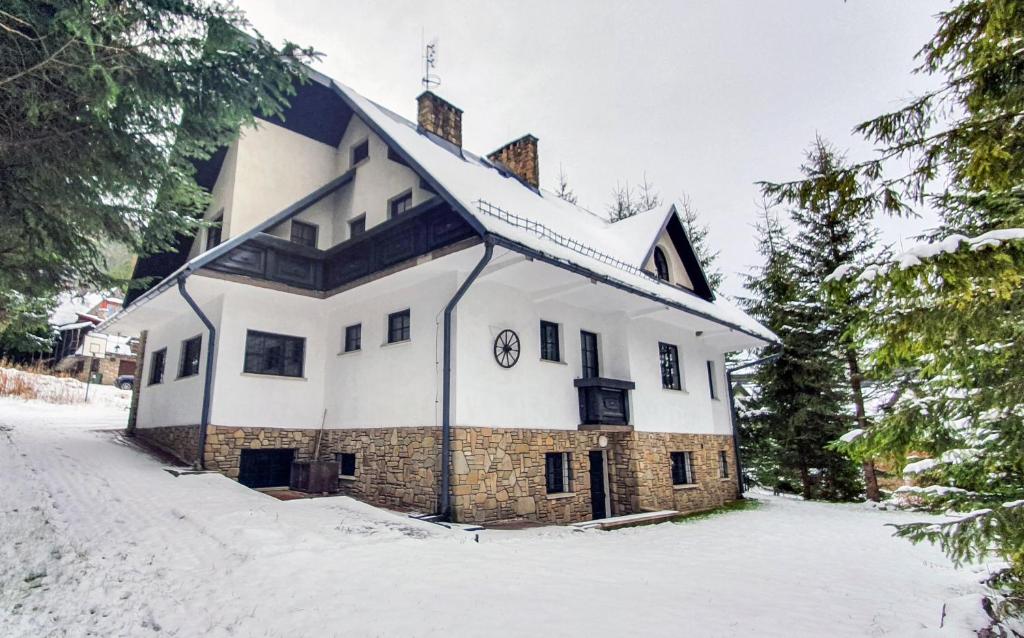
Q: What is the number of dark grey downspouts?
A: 3